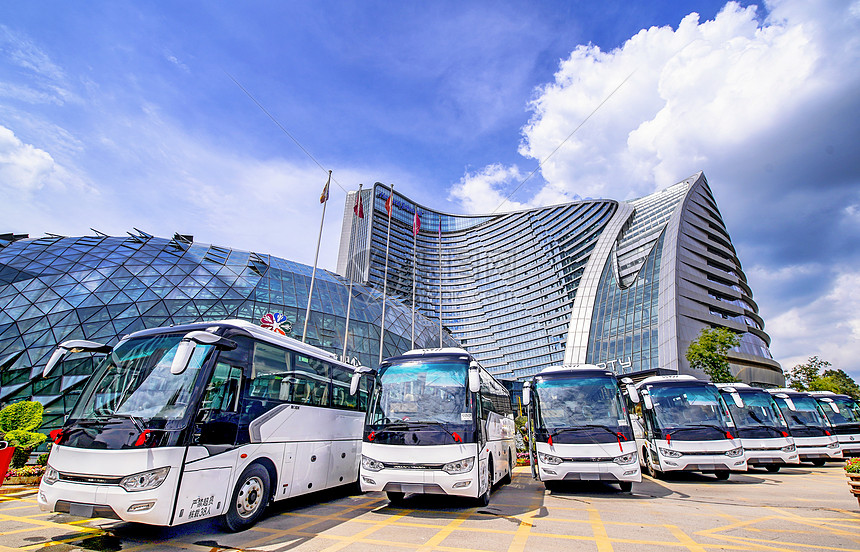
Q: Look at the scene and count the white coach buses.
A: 7